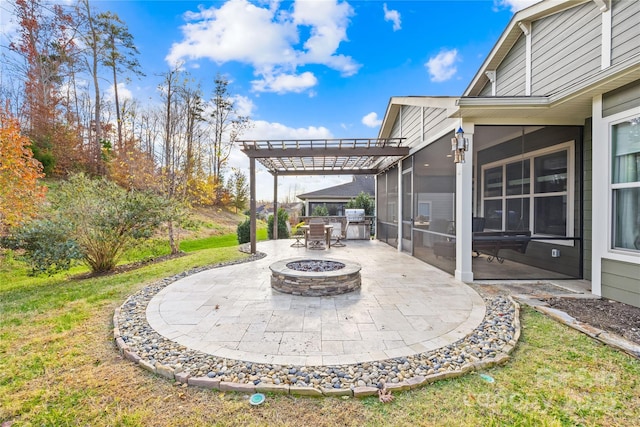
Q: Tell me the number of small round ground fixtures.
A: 2